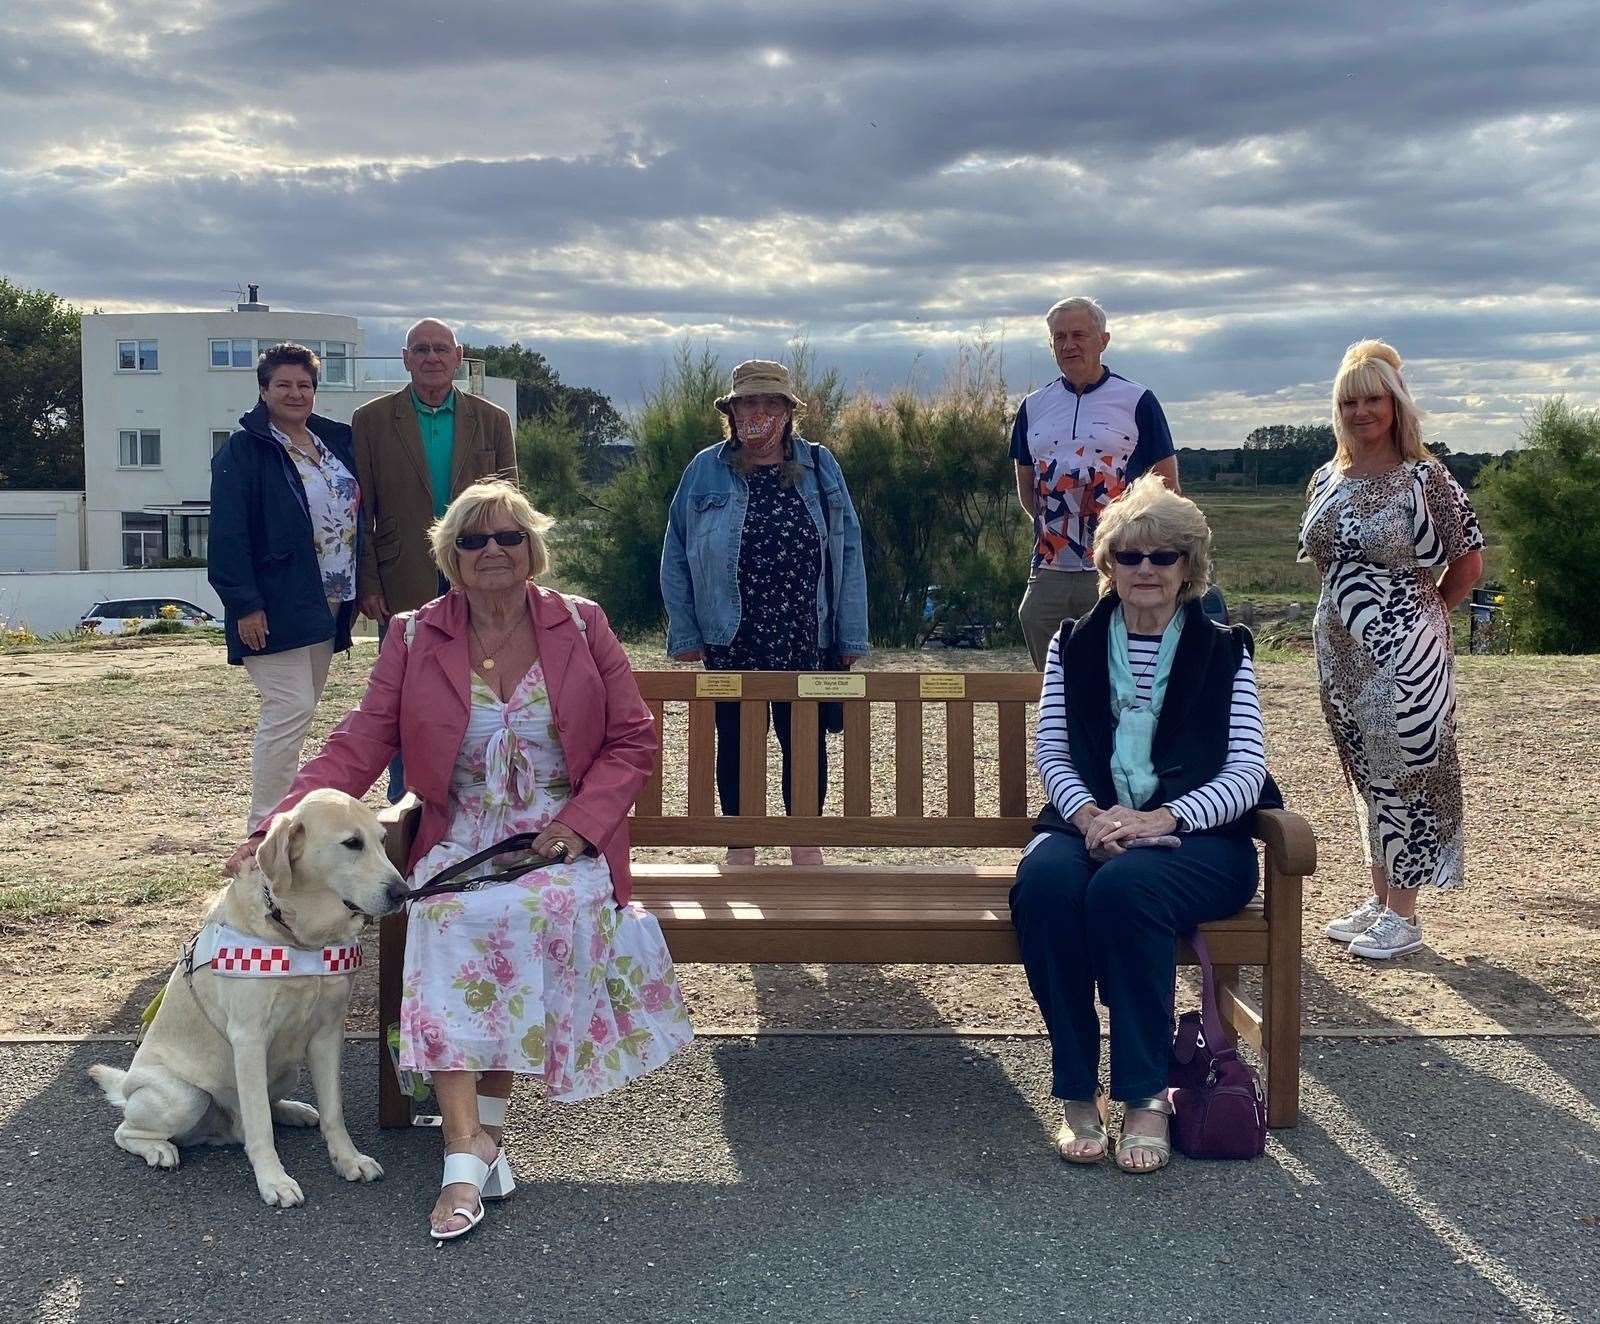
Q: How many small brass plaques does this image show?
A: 3